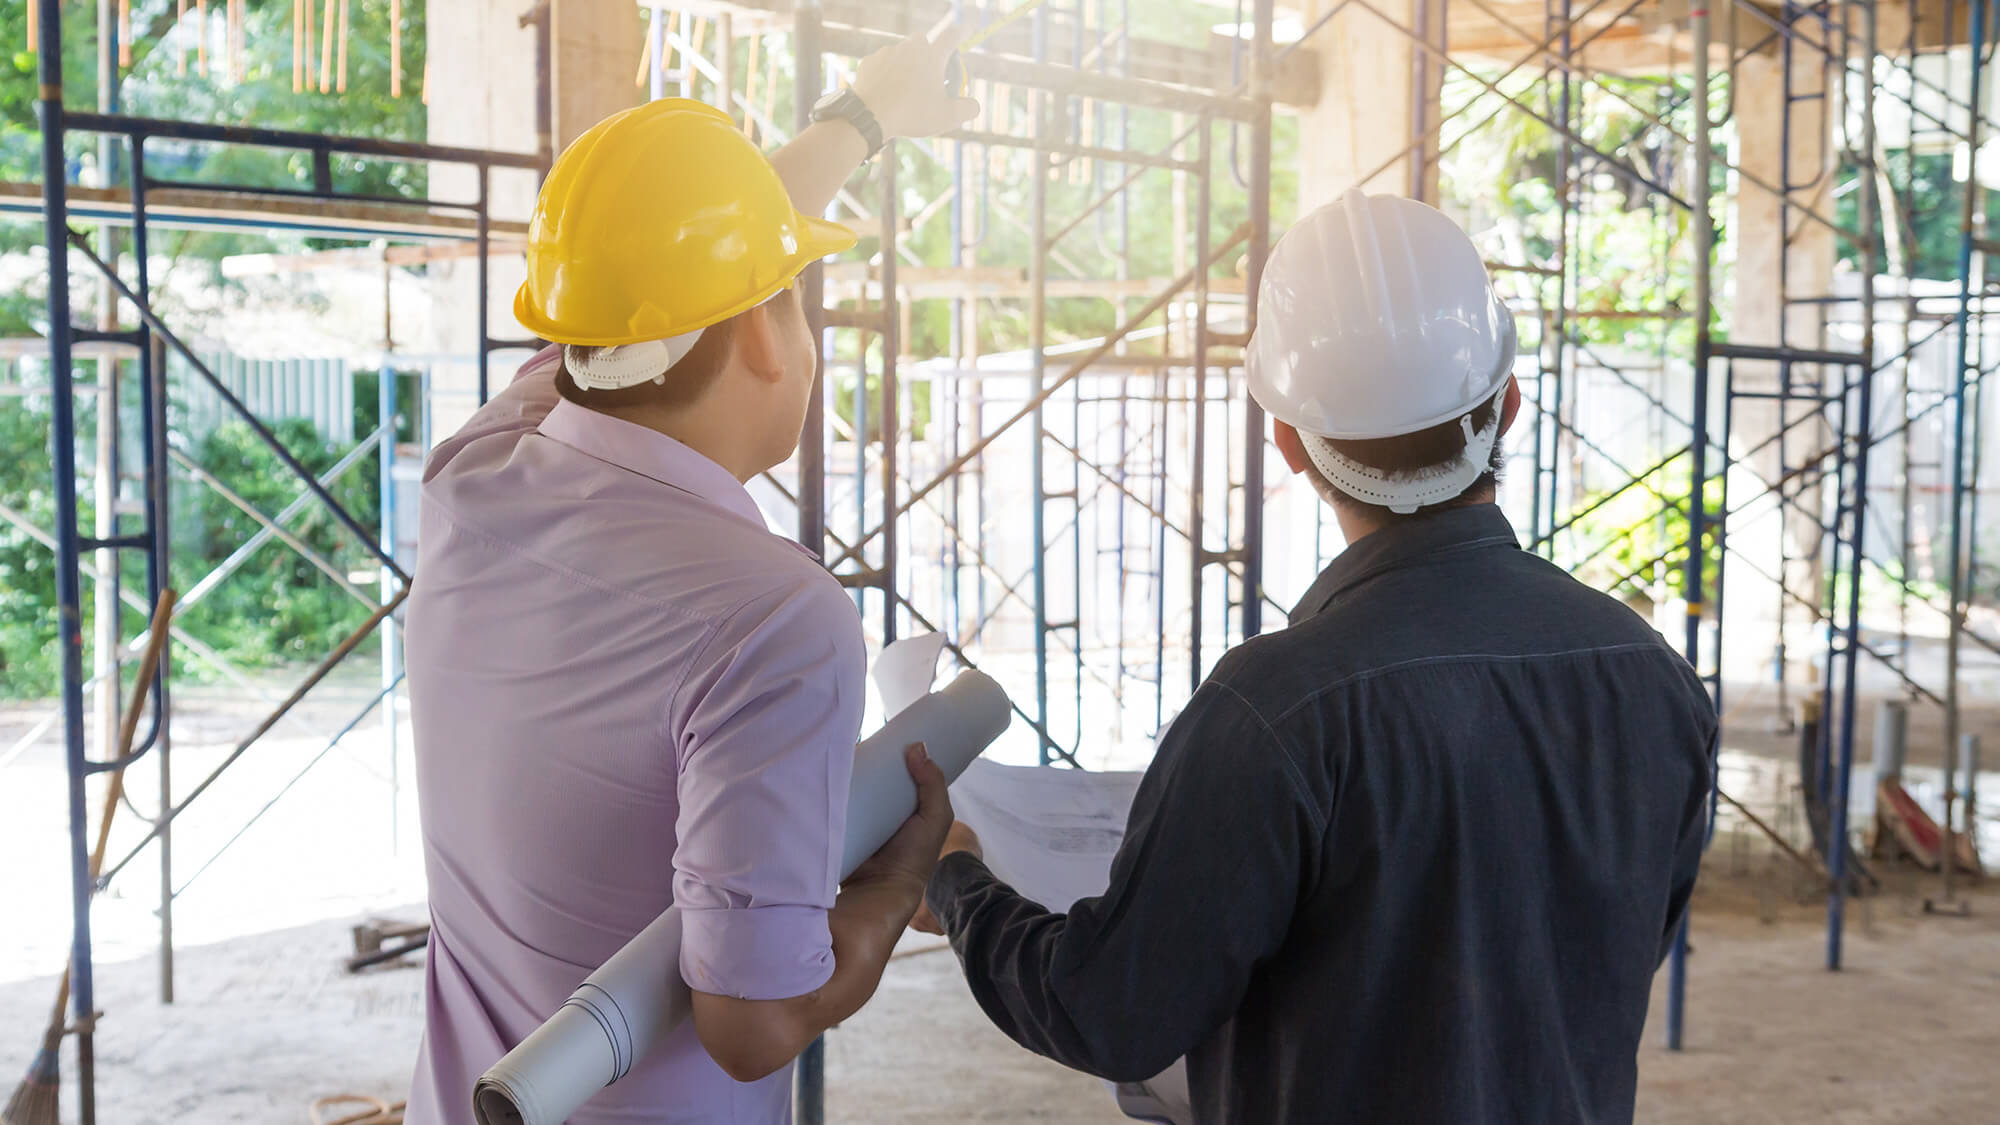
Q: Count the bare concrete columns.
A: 3